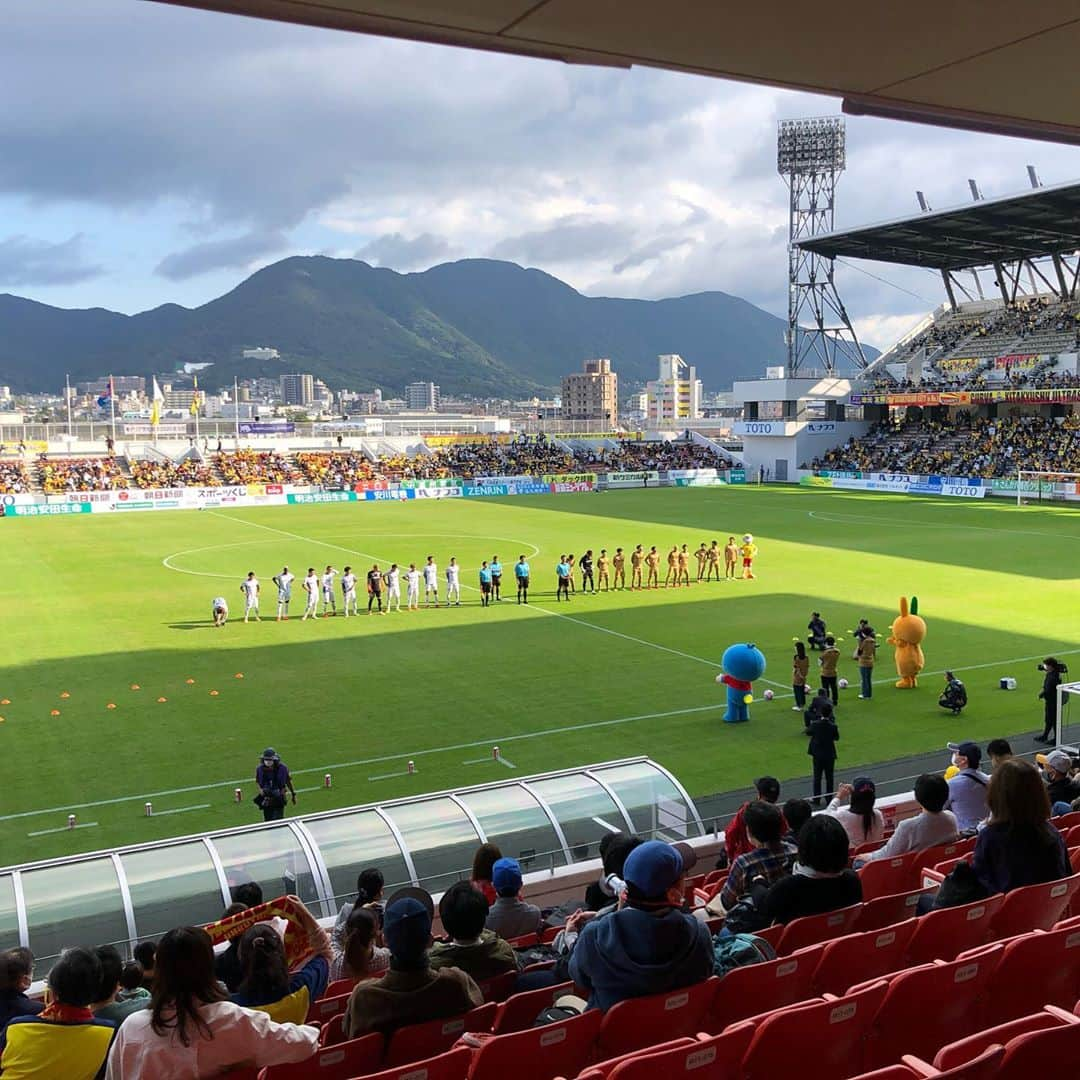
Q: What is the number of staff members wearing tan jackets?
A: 3